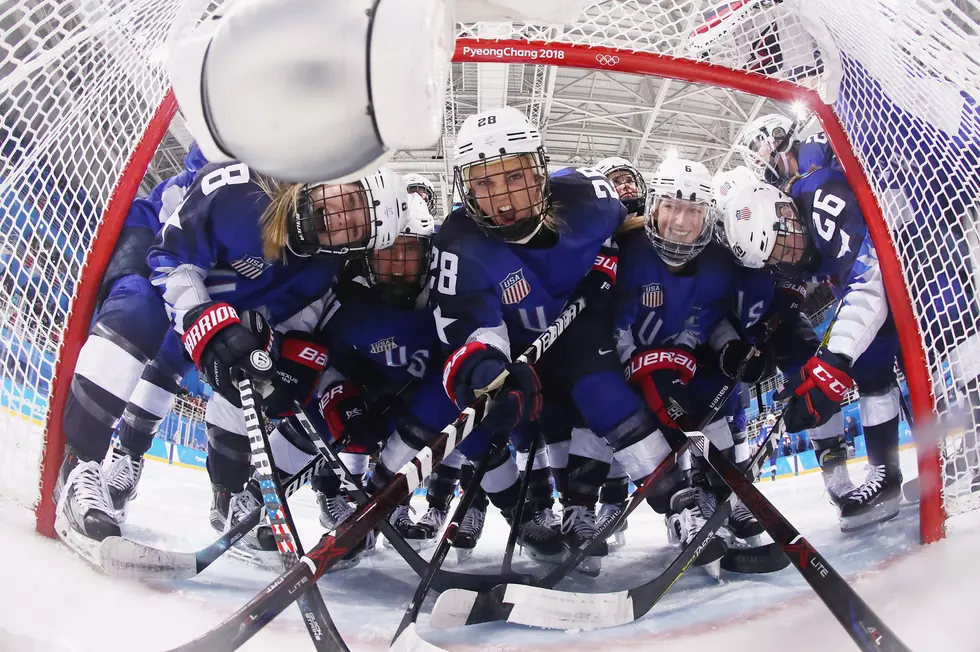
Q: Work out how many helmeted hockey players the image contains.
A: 9